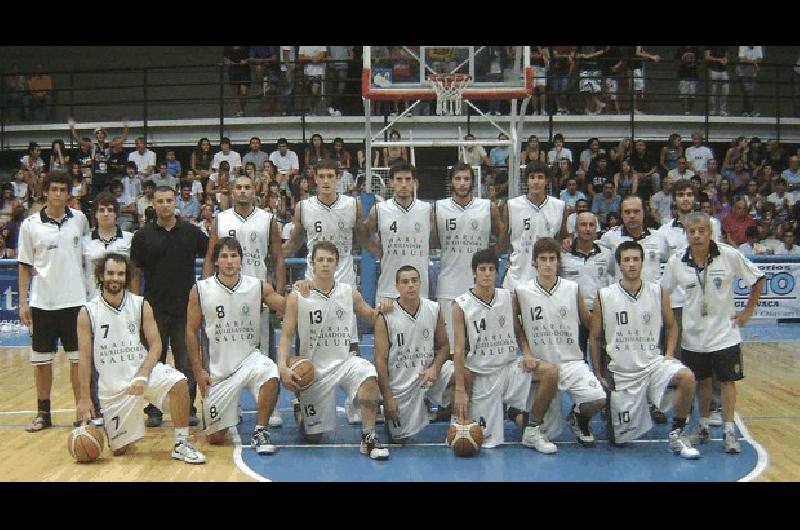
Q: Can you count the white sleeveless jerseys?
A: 12